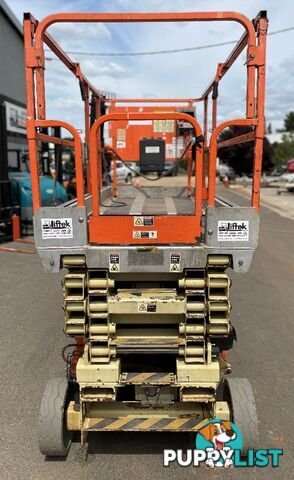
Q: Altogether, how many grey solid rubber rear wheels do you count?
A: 2